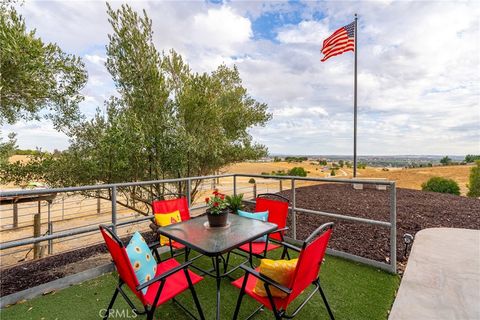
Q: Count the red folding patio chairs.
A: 4